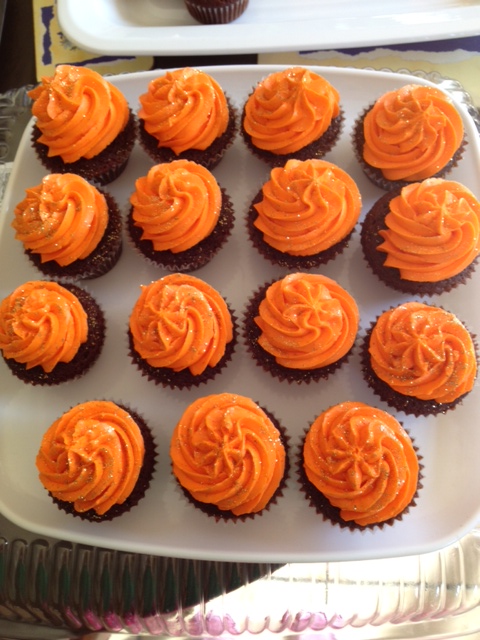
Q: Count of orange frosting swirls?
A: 15